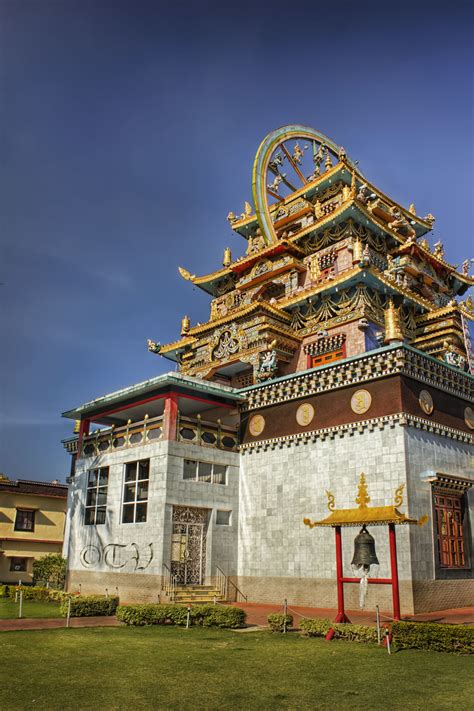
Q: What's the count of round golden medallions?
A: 5